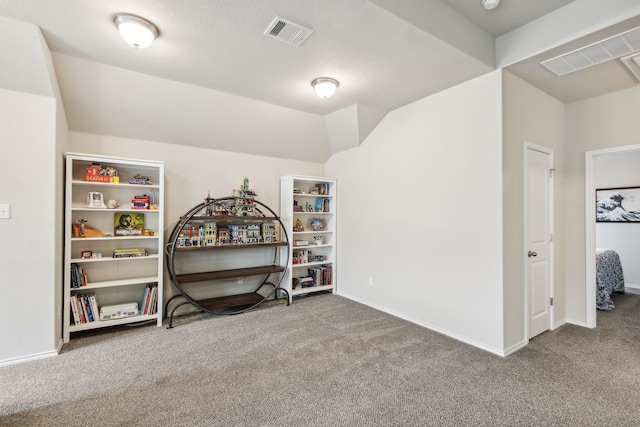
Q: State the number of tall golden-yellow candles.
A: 0